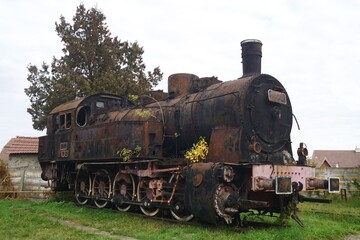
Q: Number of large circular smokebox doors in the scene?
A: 1